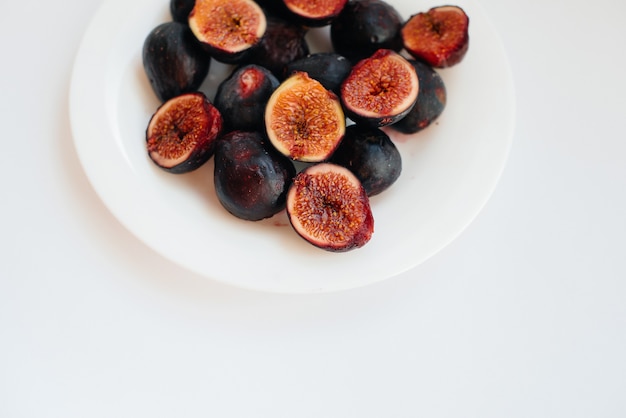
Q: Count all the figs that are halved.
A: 7